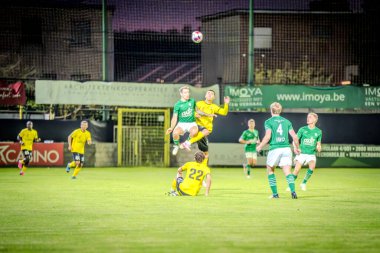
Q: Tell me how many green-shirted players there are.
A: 4